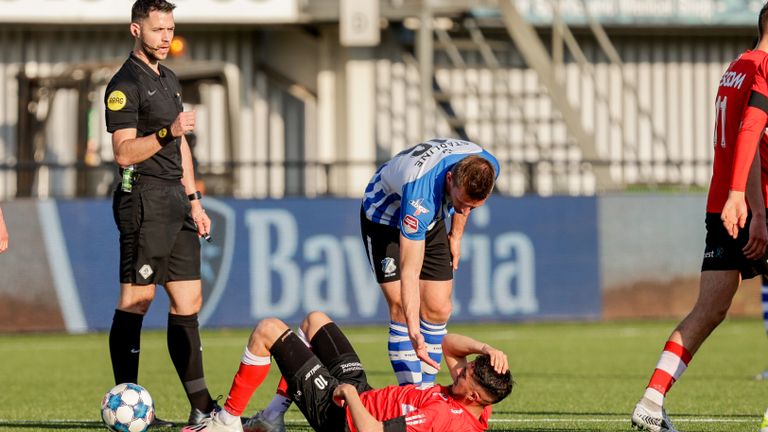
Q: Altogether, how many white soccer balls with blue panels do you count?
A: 1